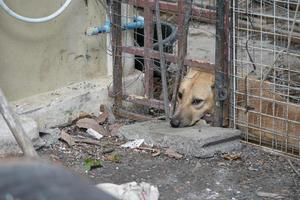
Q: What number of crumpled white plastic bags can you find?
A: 1